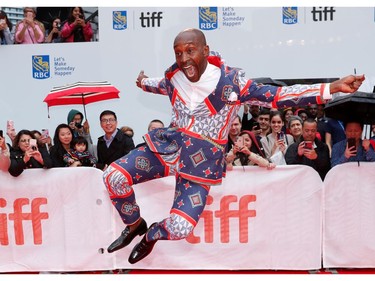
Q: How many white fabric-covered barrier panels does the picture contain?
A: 3